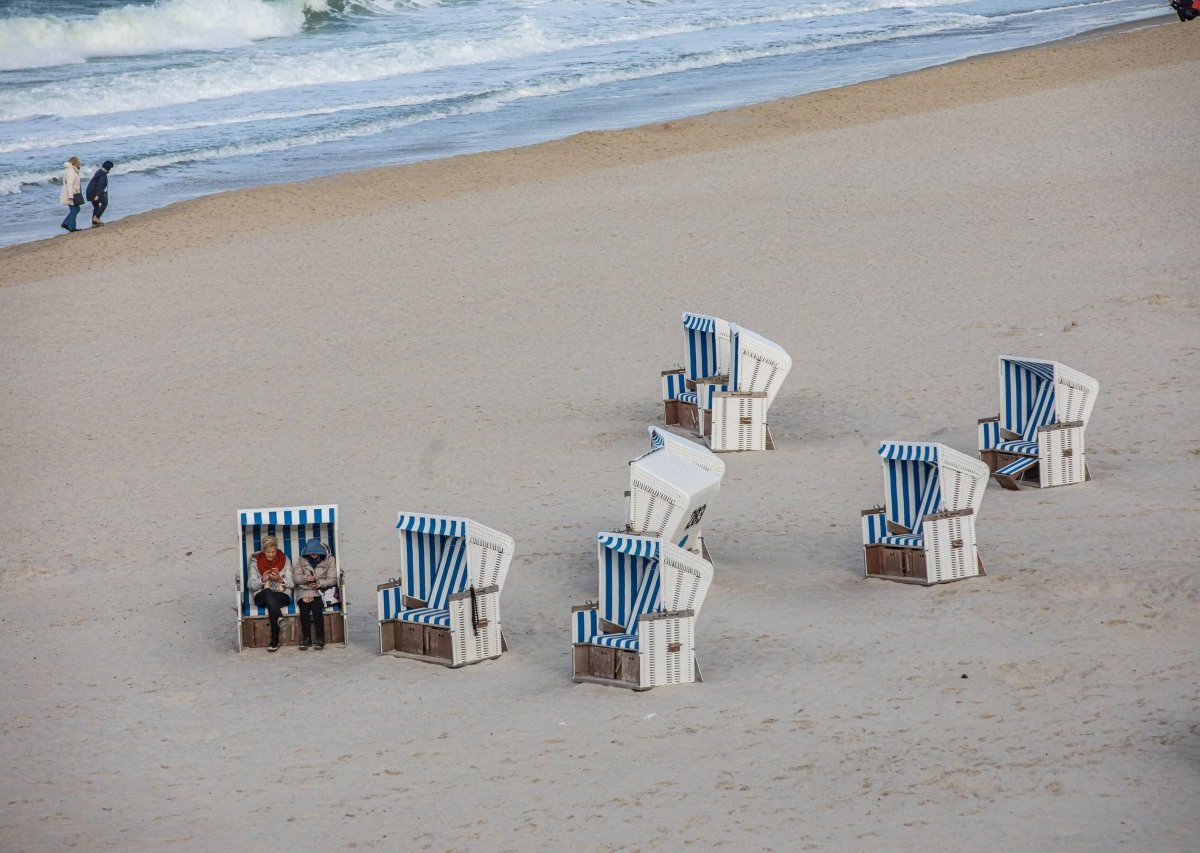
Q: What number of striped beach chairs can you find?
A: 9